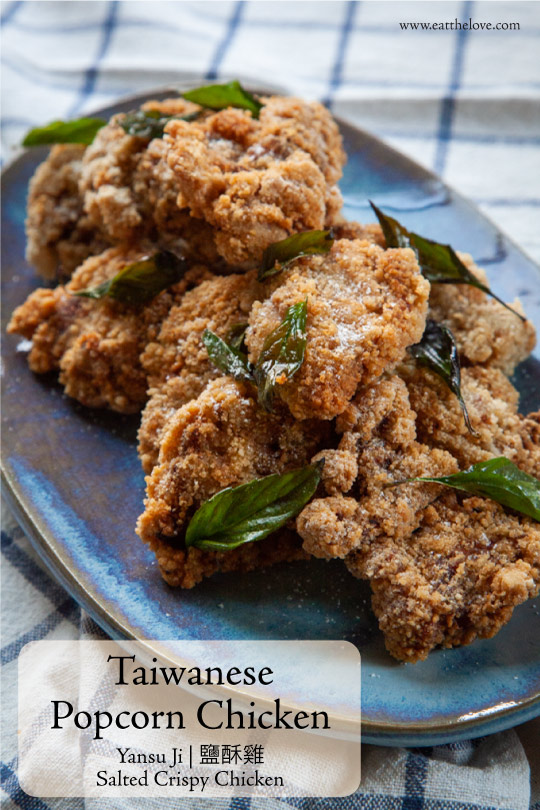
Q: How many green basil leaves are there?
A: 11